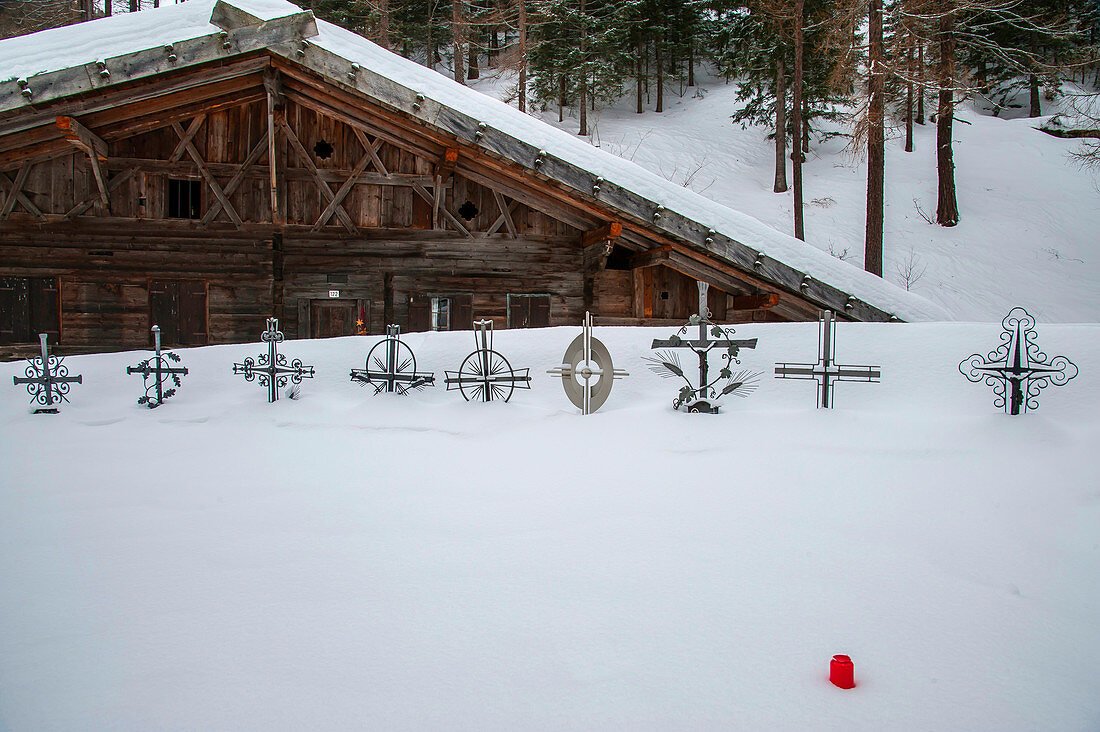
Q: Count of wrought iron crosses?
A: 9